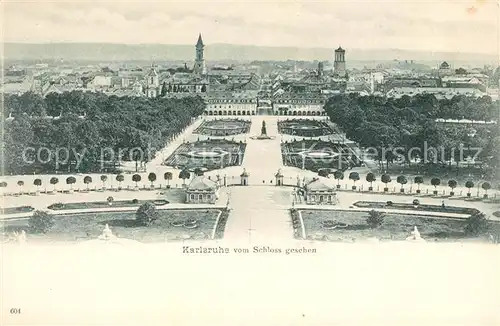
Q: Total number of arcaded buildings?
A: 2